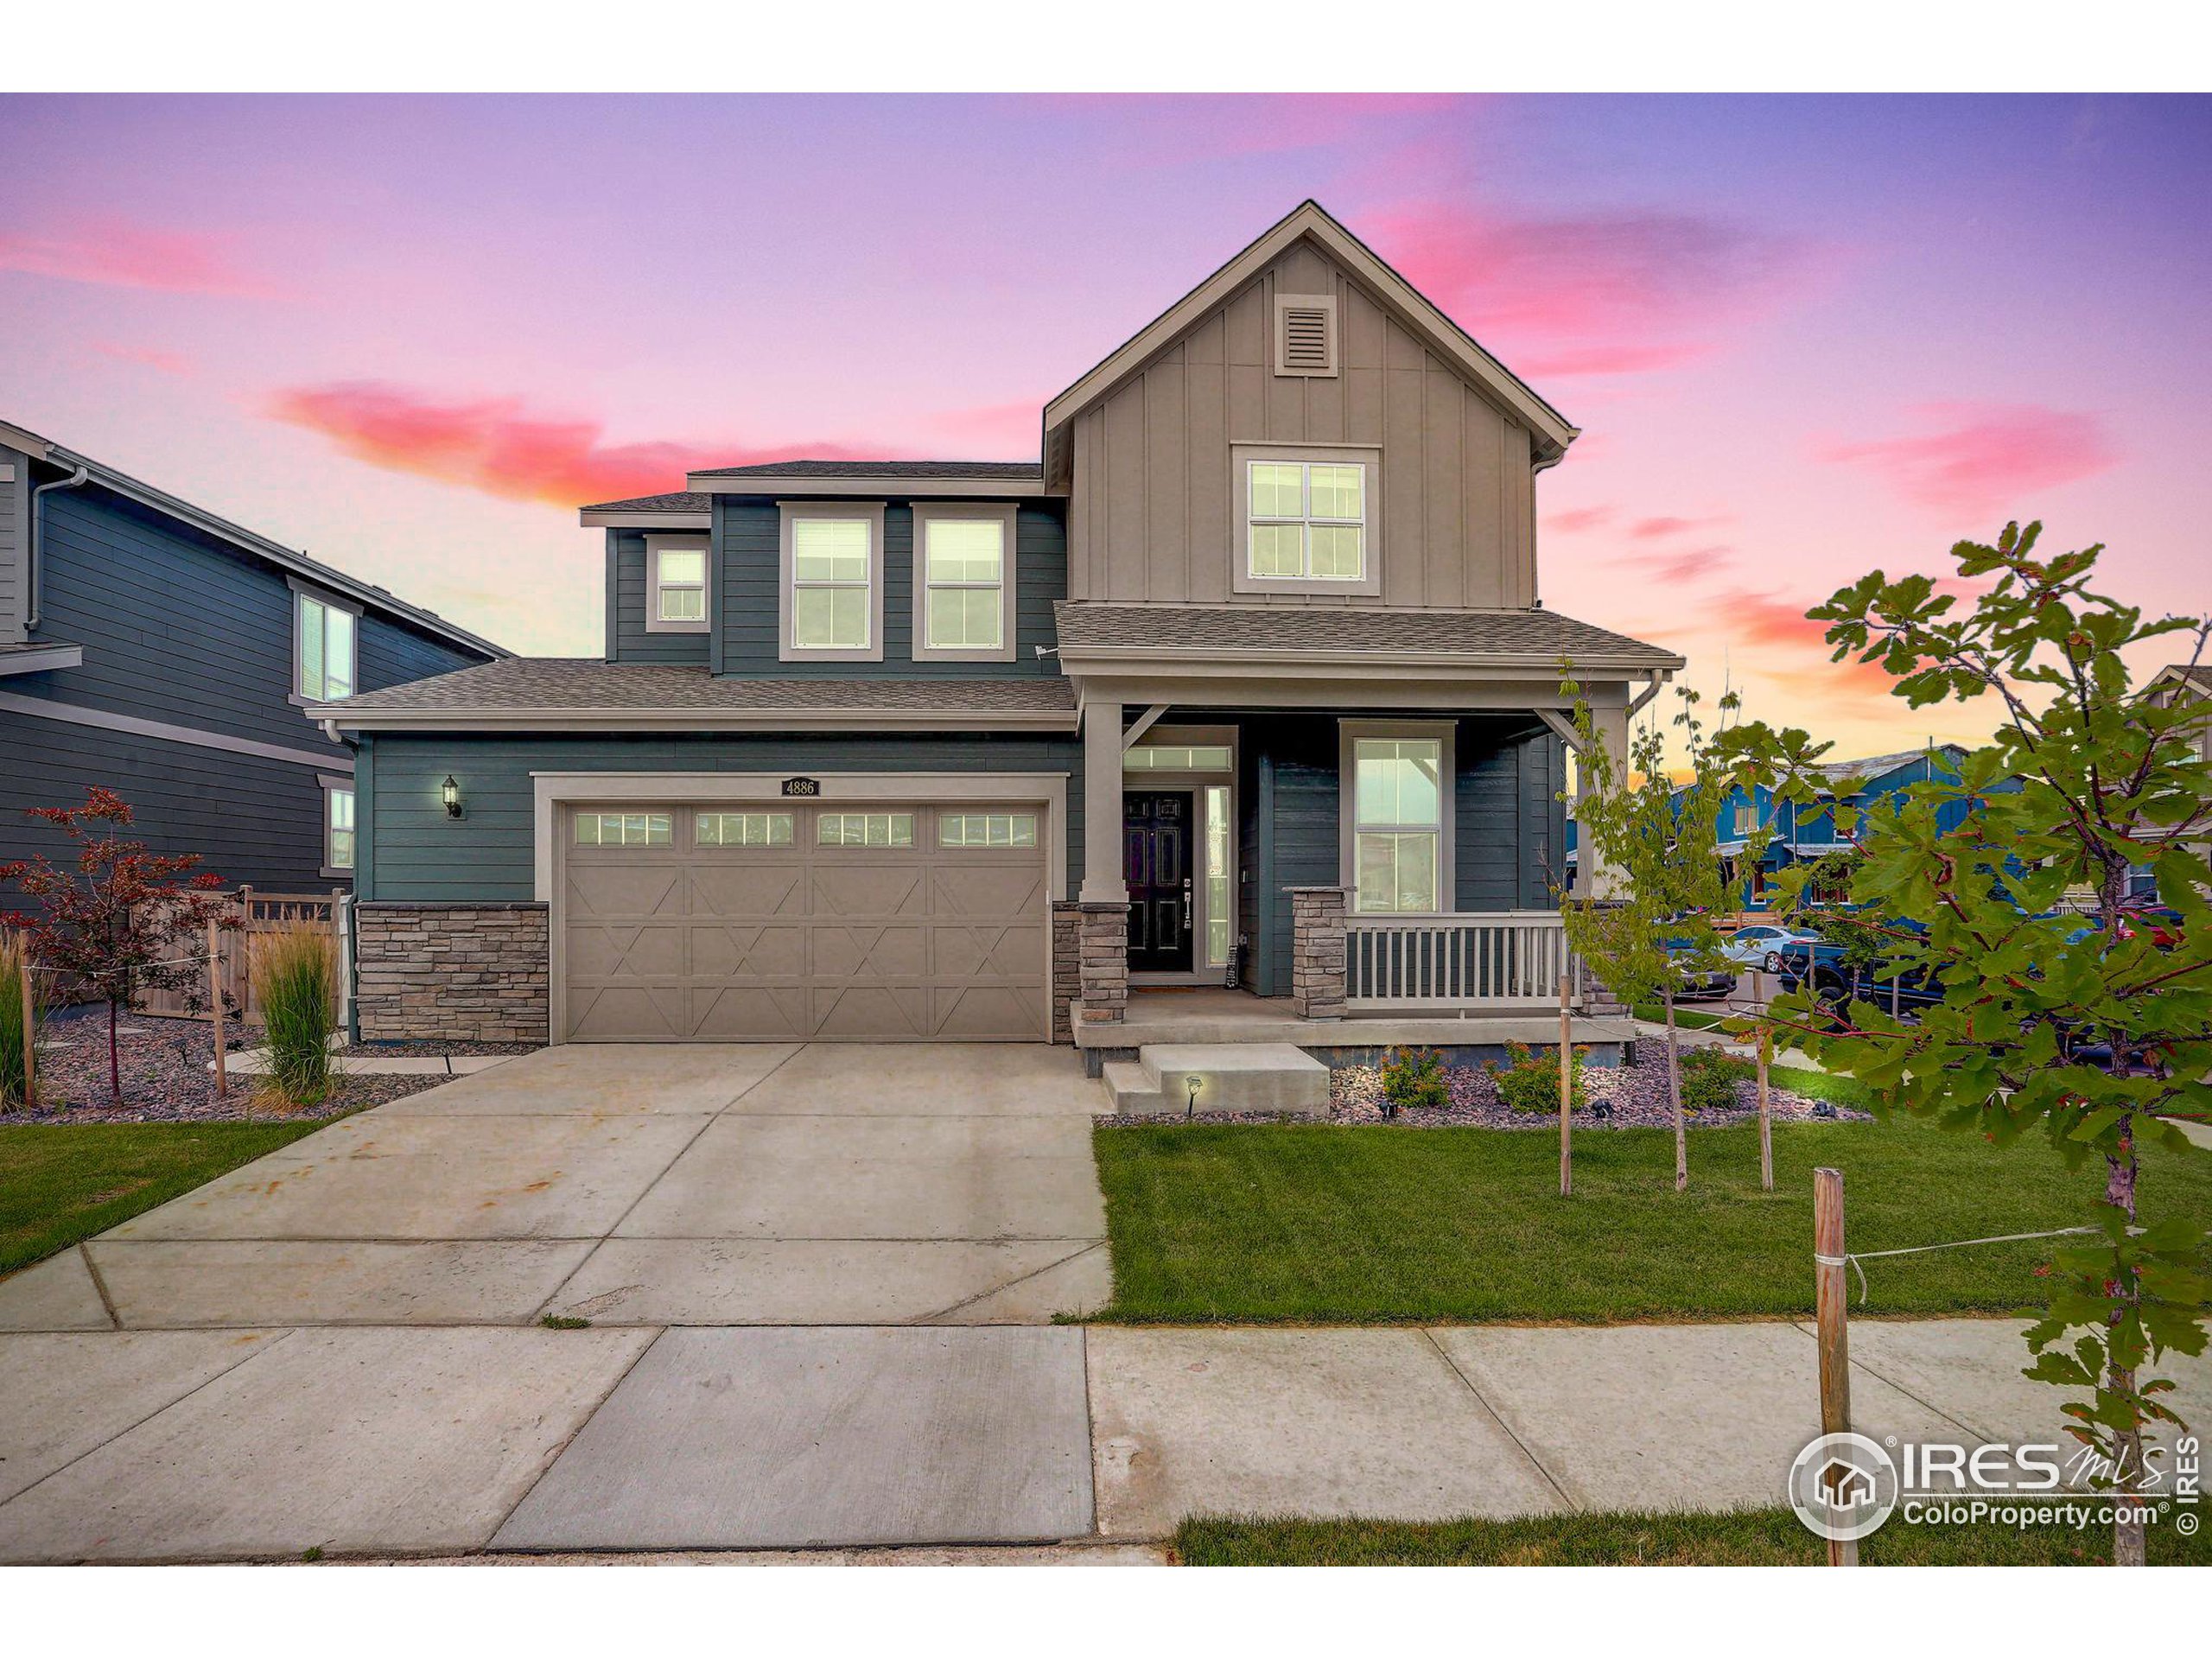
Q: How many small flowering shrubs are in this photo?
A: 3